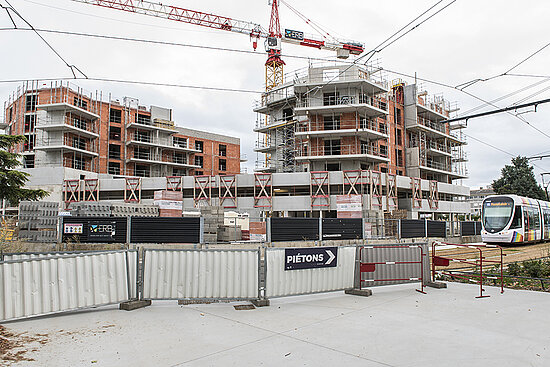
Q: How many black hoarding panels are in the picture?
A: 8